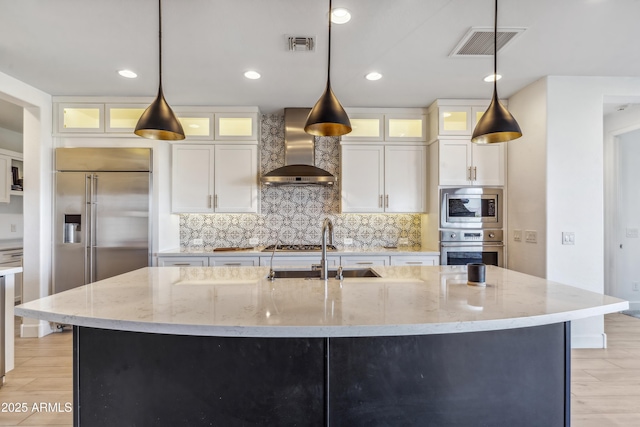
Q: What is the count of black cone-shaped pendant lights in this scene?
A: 3